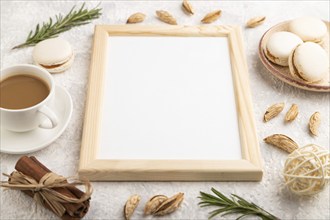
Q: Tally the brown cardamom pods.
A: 12